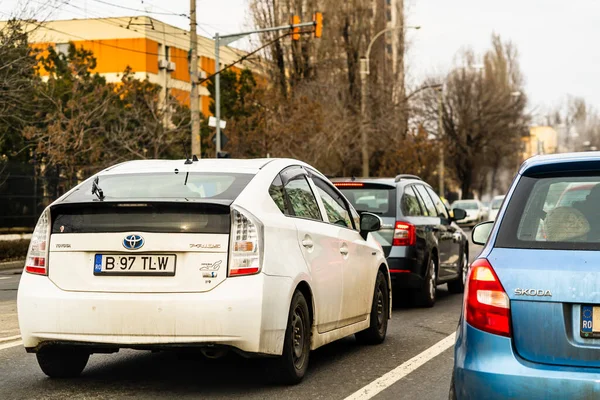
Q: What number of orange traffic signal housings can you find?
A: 2